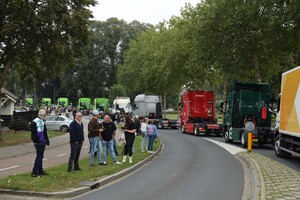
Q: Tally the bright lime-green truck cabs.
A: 5